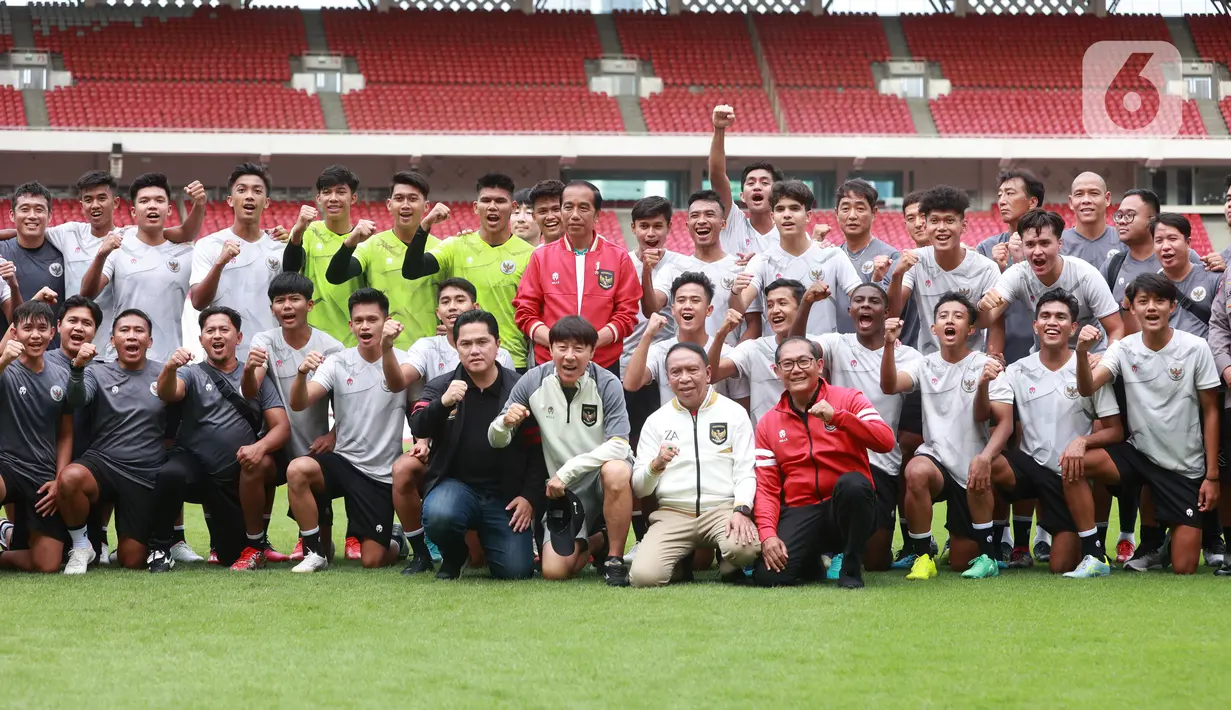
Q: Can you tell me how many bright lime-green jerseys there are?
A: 3